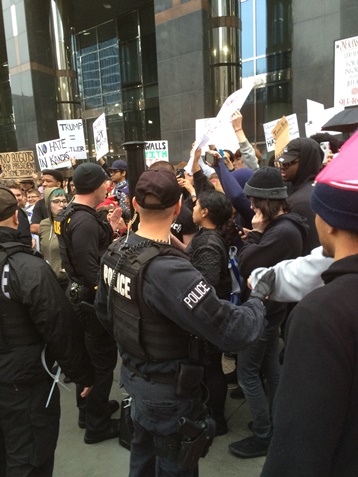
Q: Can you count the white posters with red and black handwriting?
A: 1